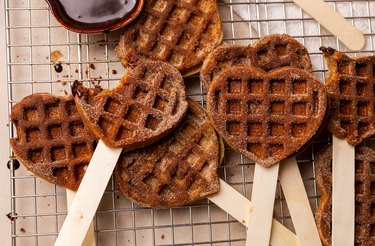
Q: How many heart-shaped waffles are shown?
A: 8